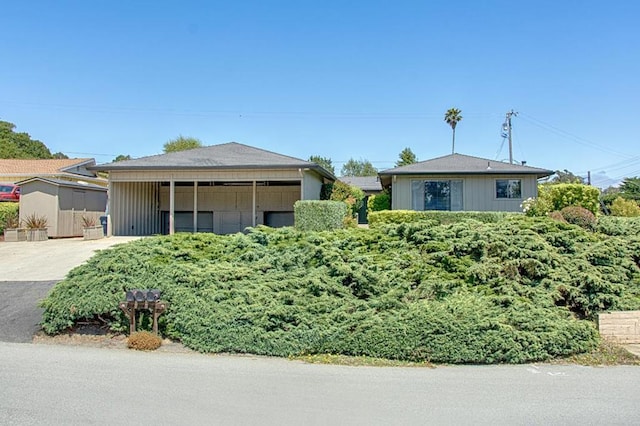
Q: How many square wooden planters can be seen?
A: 3